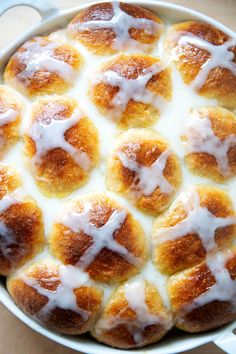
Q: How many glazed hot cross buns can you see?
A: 14